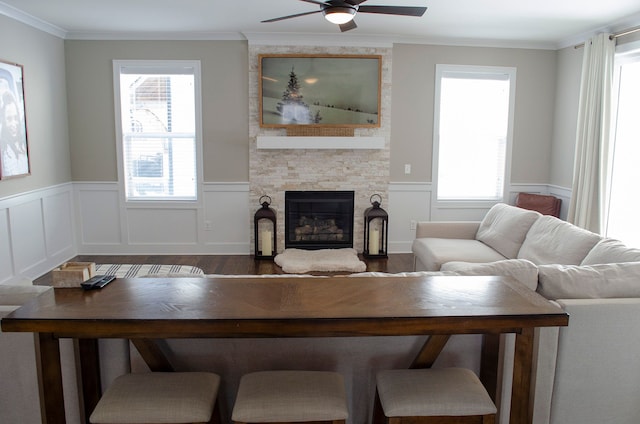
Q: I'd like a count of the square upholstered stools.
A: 3